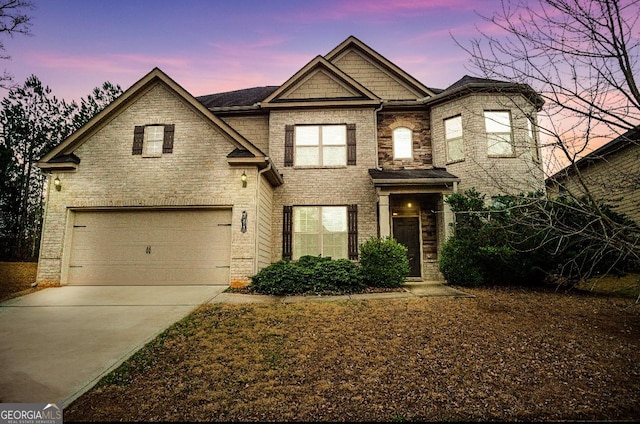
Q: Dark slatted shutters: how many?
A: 6